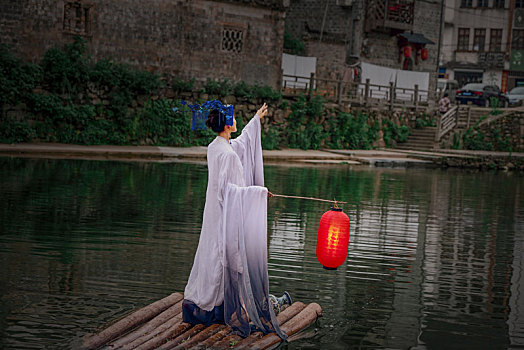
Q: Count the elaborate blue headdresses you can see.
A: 1